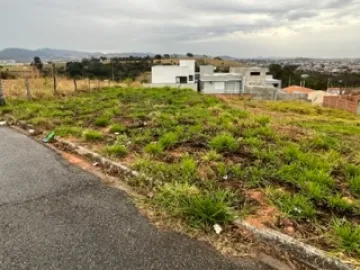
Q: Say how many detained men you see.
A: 0